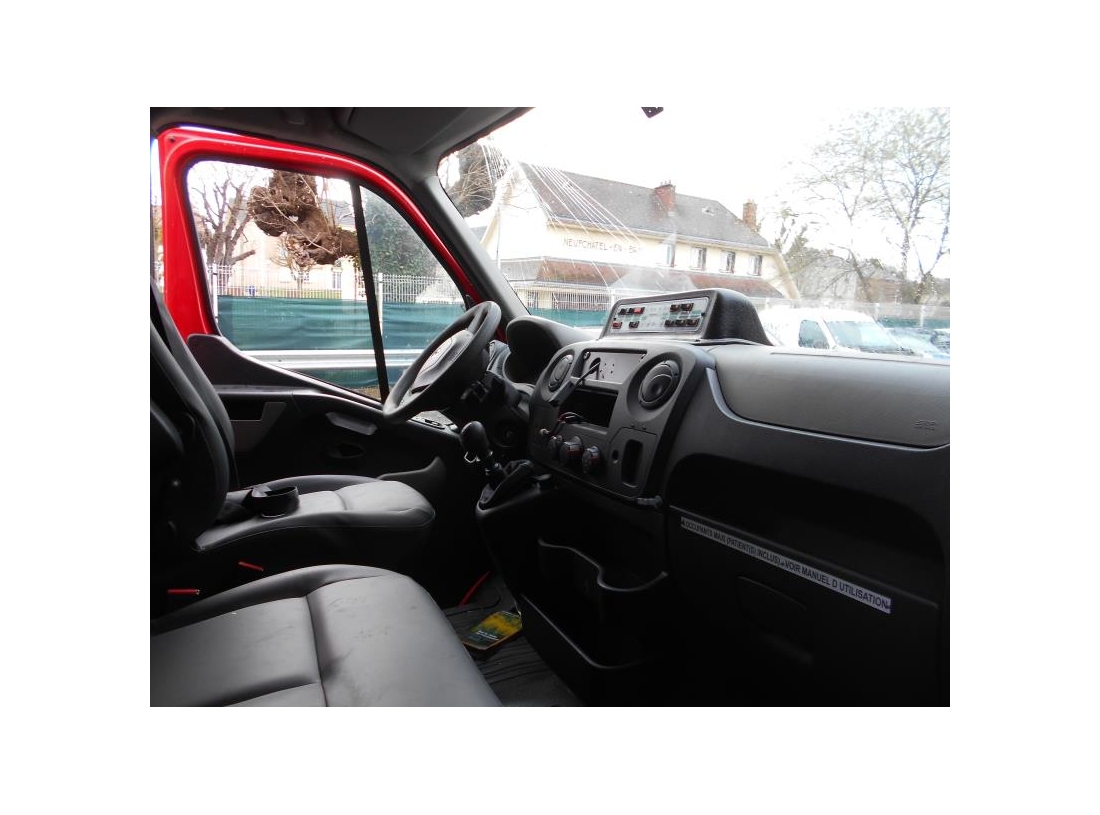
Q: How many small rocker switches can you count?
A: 10